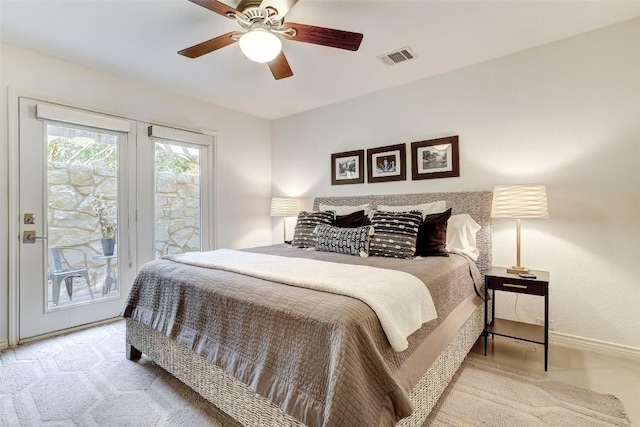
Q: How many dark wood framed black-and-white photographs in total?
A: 3